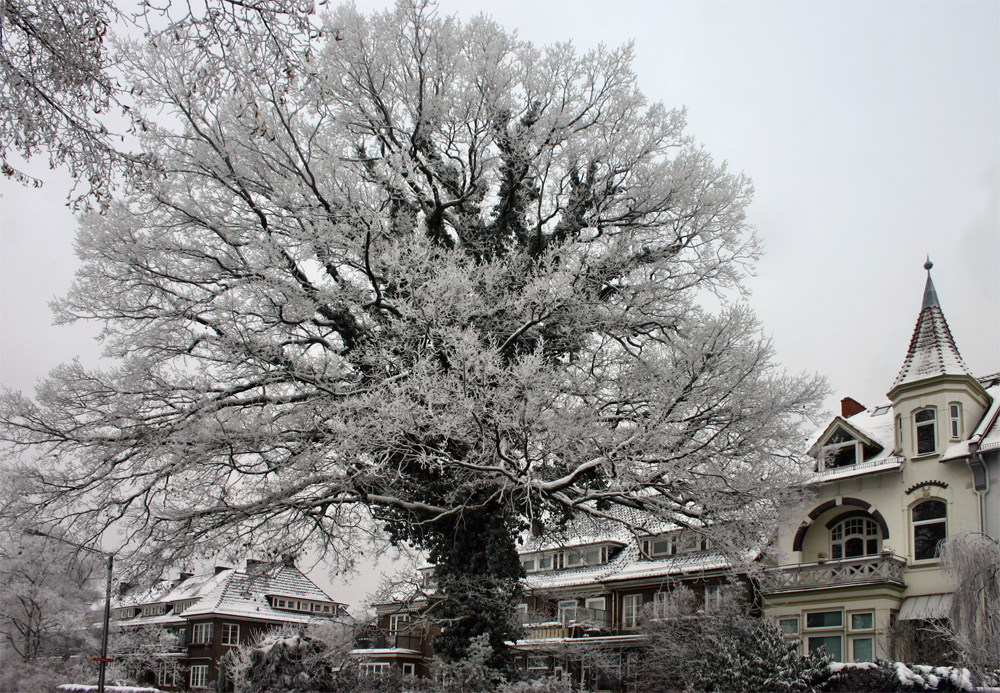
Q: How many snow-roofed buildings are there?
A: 3